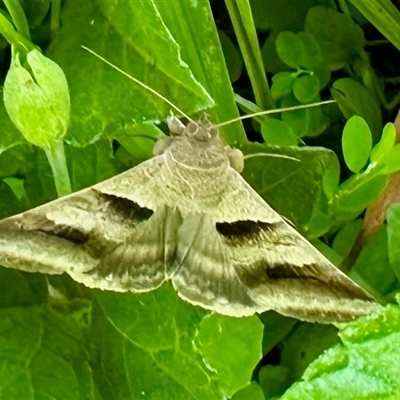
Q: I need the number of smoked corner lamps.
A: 0